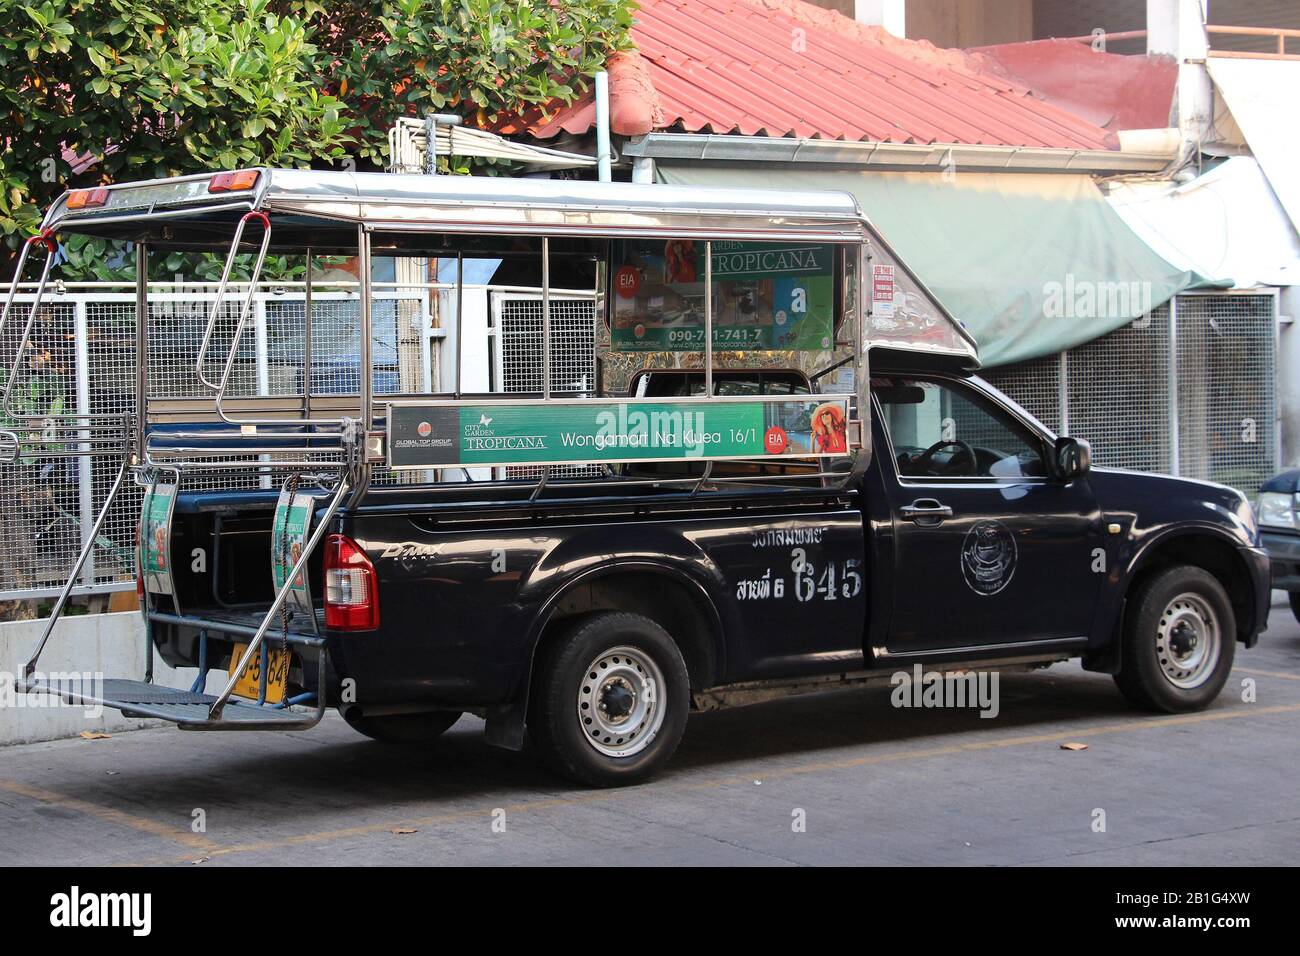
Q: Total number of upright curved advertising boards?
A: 2